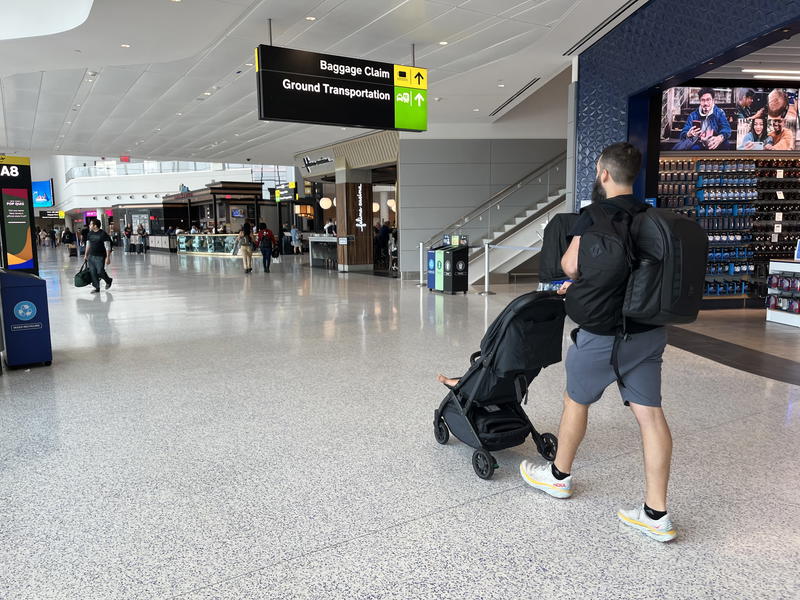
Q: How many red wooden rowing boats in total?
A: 0